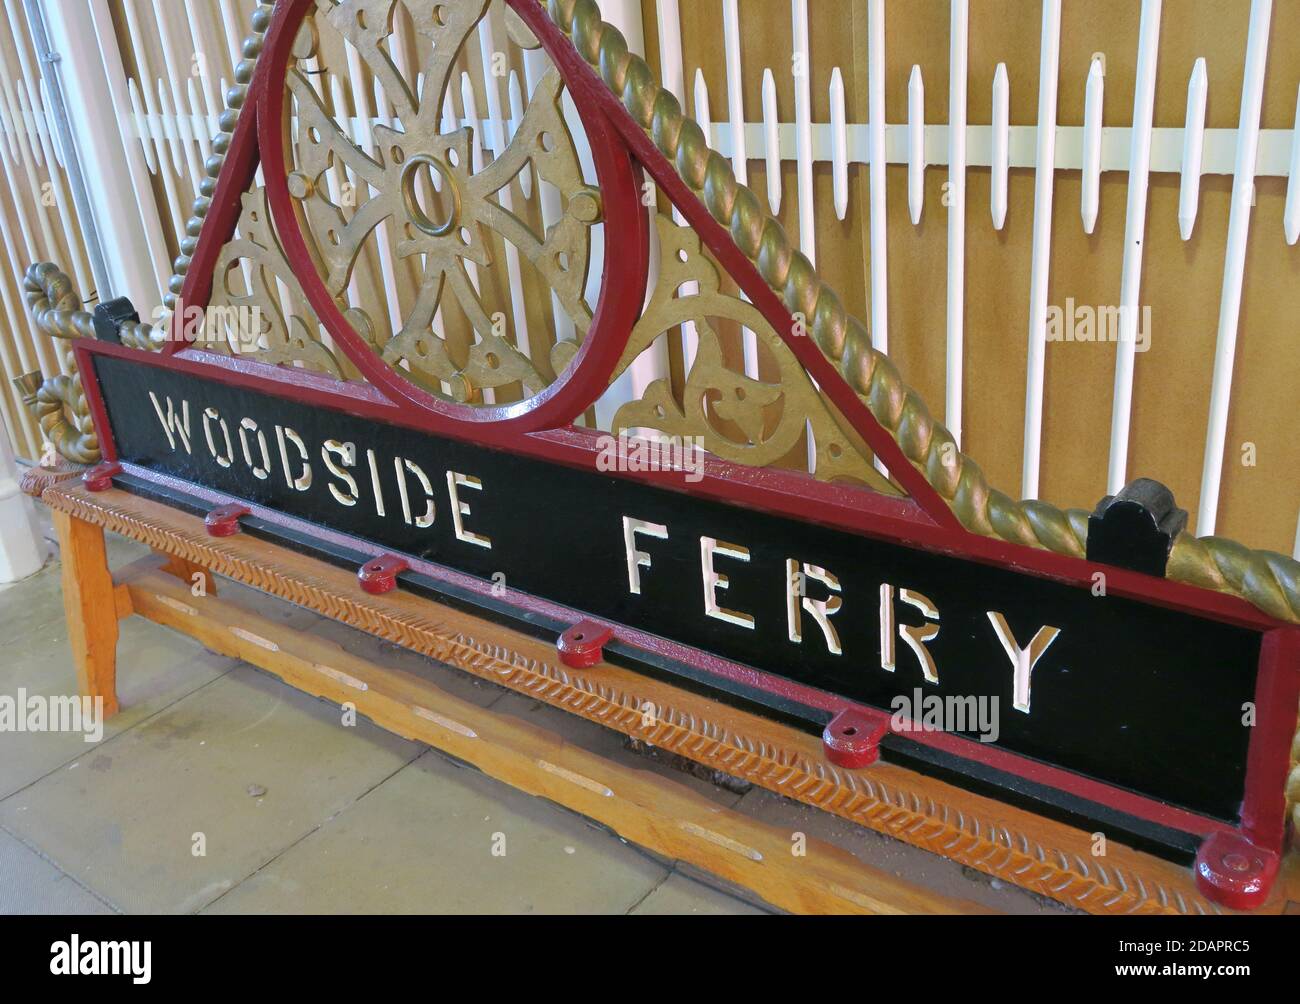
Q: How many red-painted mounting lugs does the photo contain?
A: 6